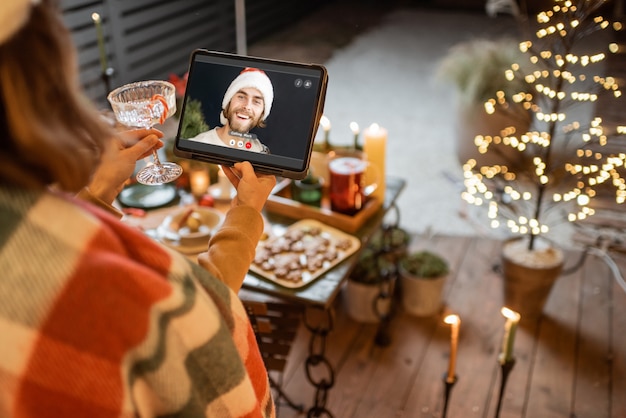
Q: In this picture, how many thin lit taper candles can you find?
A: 5